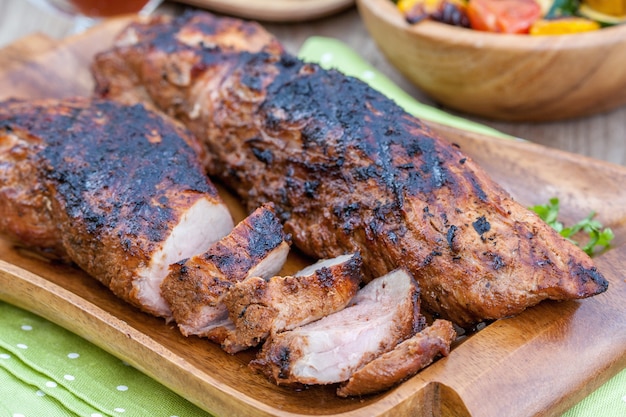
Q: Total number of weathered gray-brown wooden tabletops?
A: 1